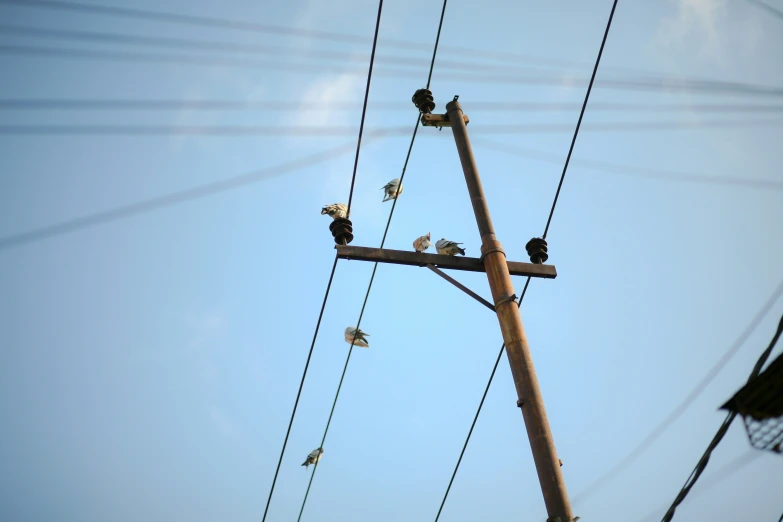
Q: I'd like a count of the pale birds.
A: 6